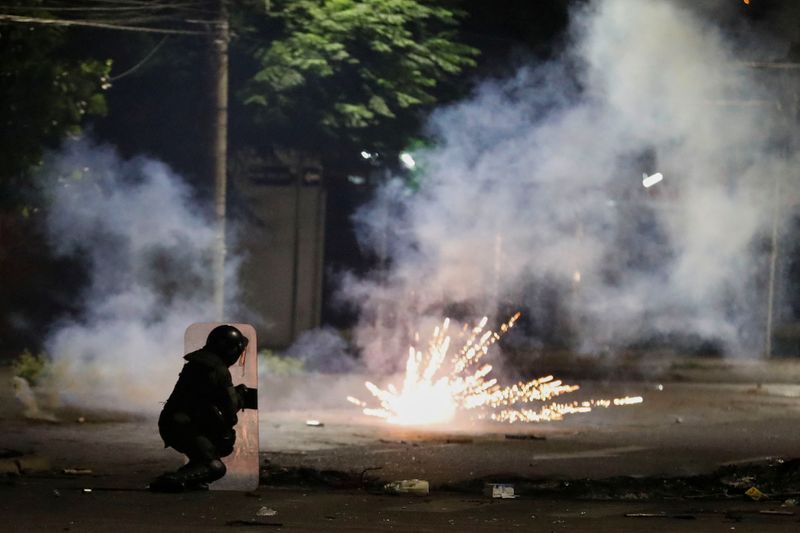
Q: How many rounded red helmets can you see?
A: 0